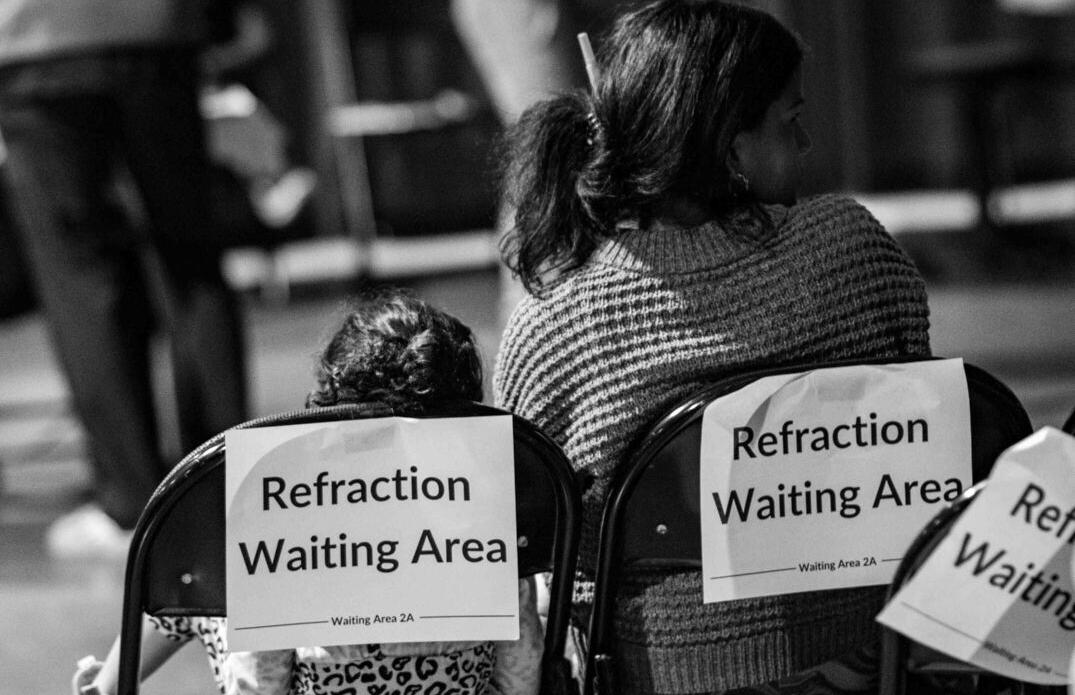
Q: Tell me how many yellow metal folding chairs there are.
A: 0